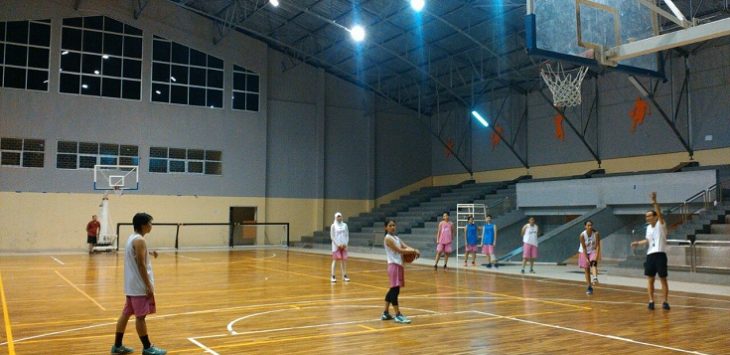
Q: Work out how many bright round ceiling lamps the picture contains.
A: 2